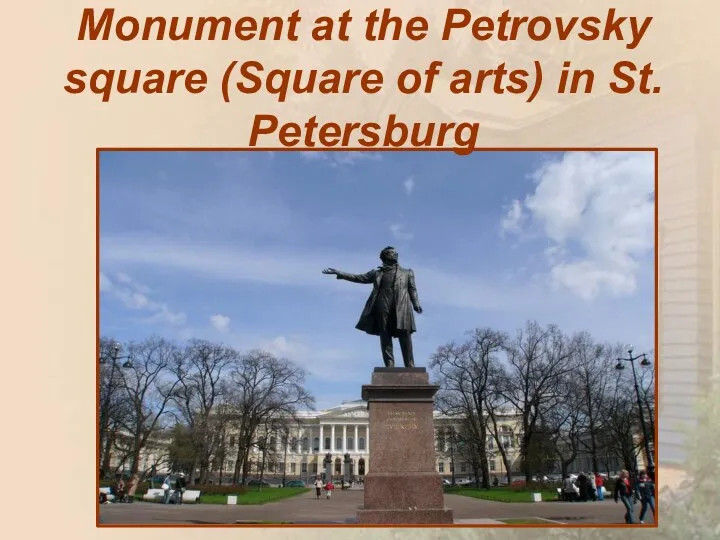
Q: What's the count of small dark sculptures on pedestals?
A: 2